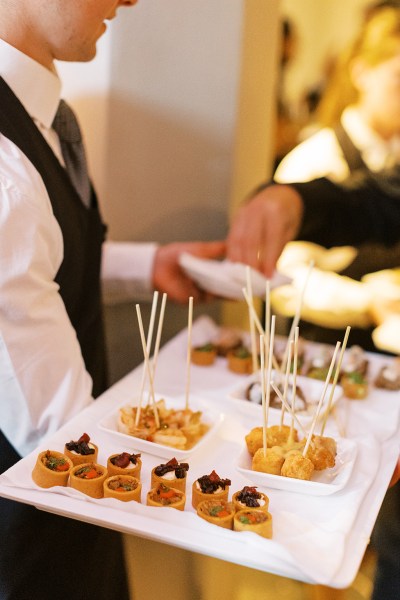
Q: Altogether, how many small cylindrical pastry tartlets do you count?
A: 11